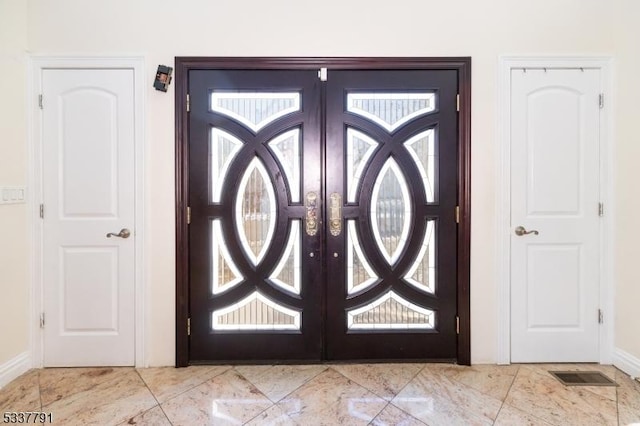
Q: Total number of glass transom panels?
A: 0